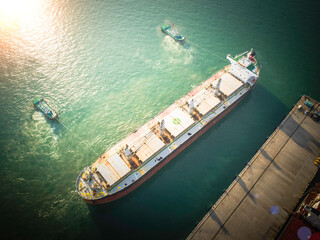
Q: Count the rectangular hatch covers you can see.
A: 5